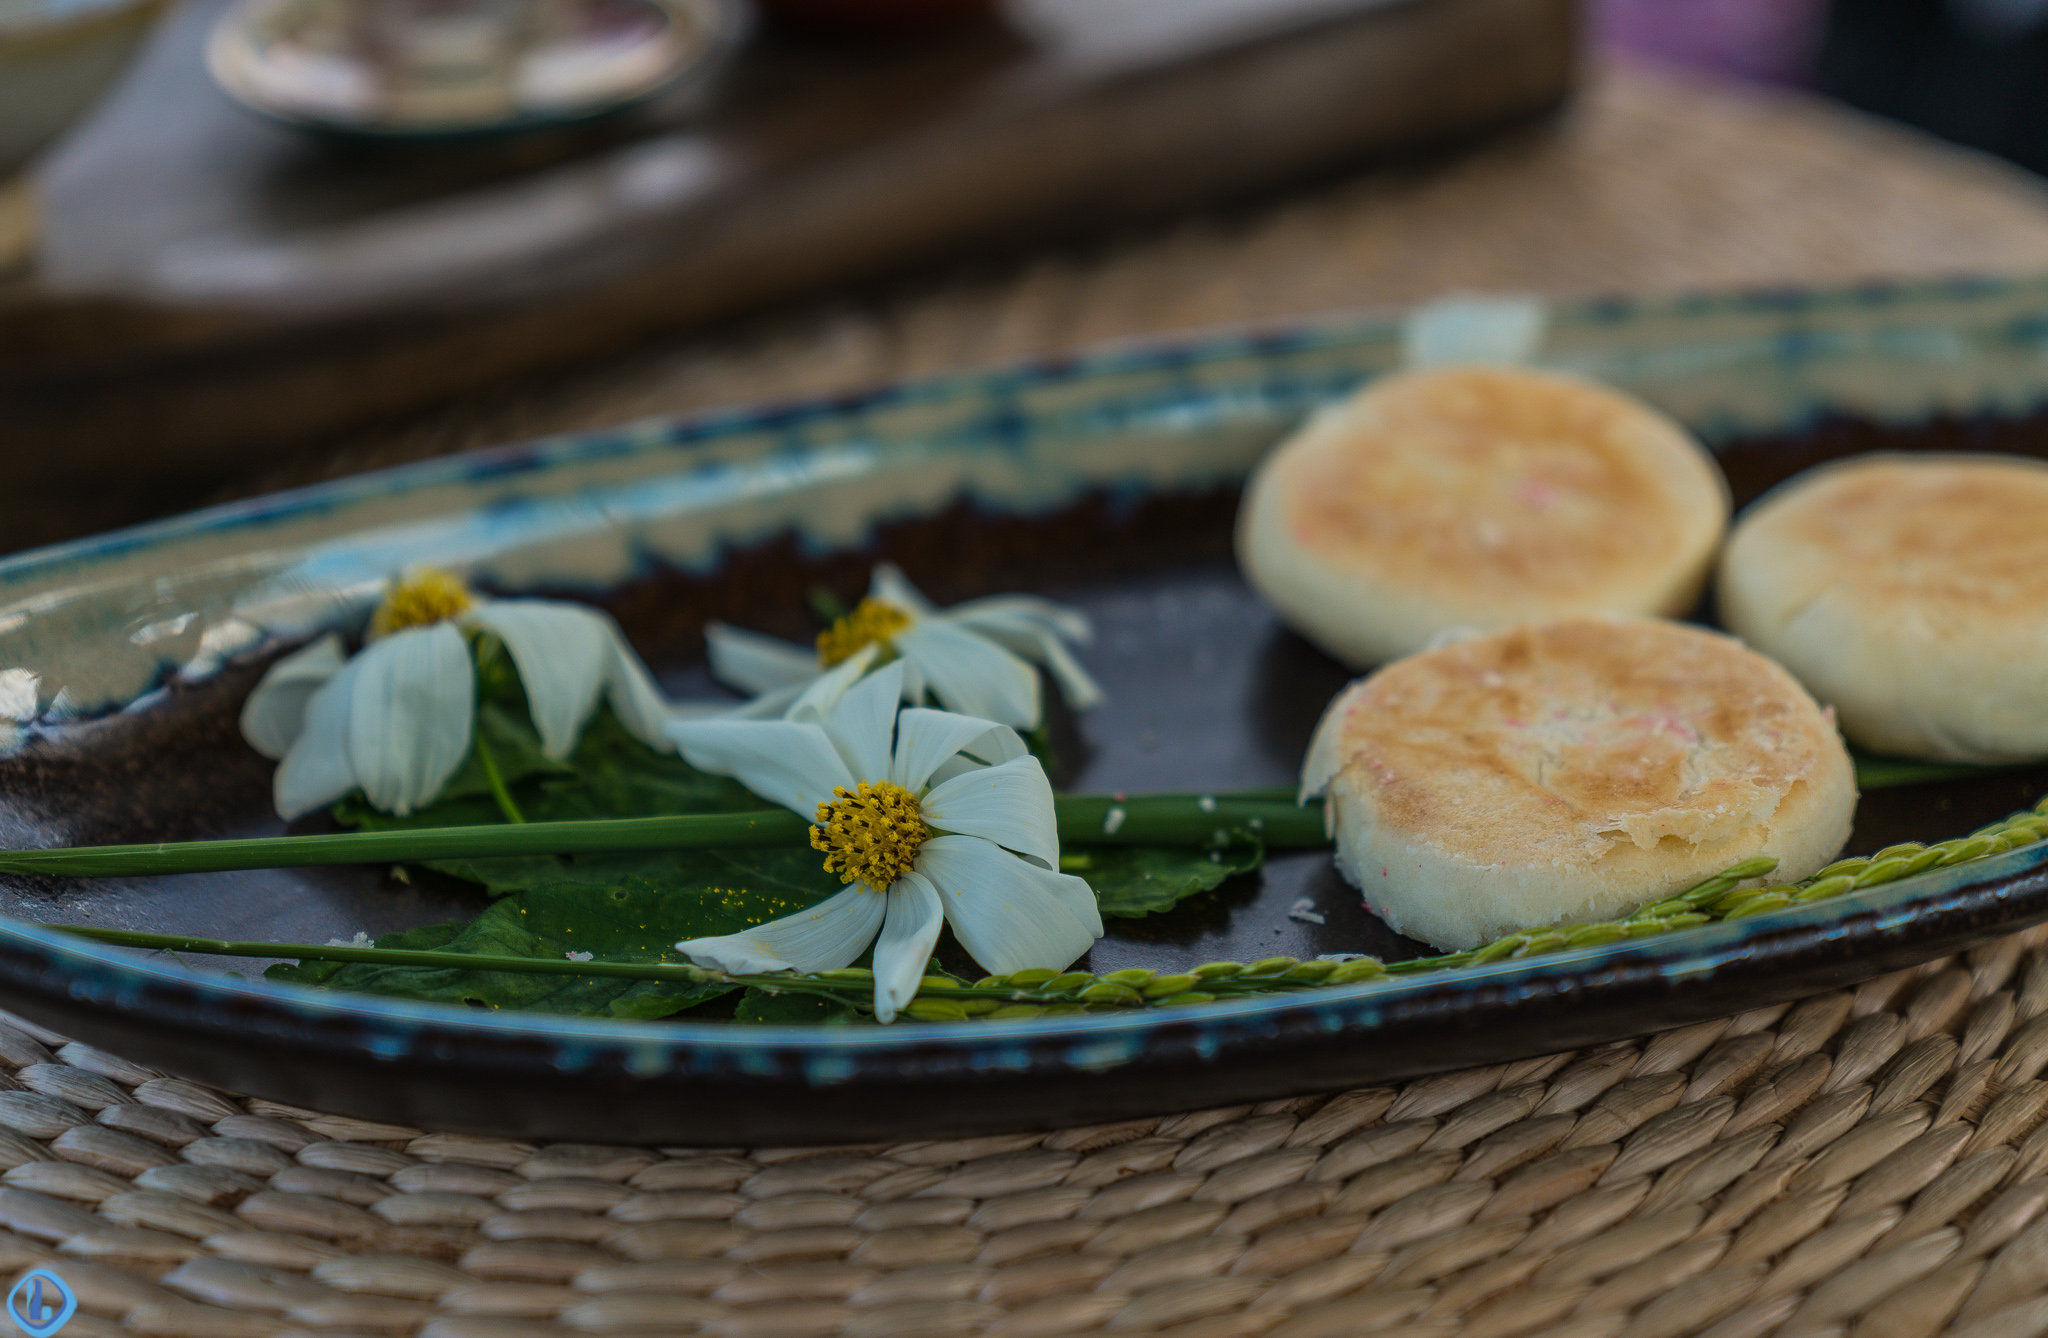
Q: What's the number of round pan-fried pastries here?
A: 3